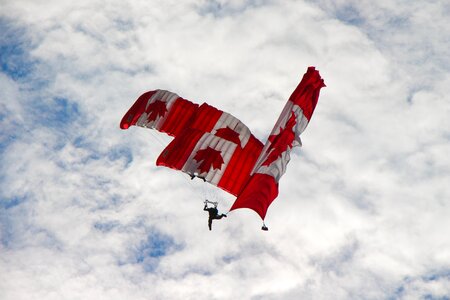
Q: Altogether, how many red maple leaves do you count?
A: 4